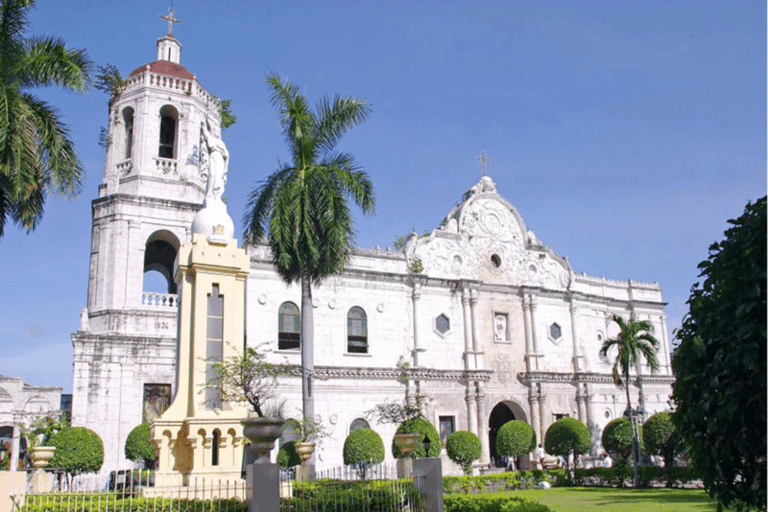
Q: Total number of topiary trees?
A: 10